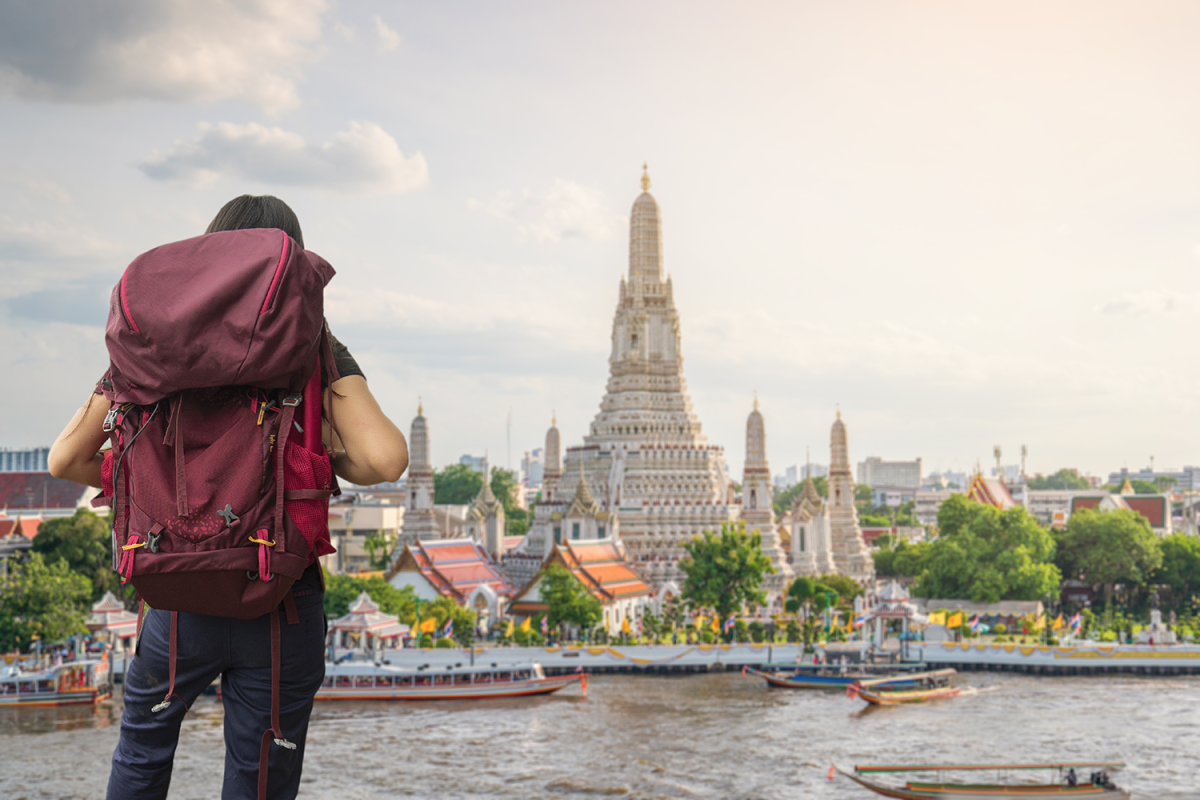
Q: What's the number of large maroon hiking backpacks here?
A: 1